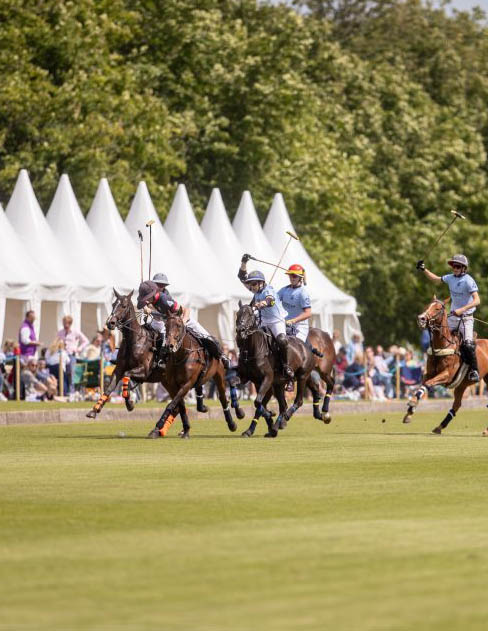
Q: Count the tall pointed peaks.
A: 8